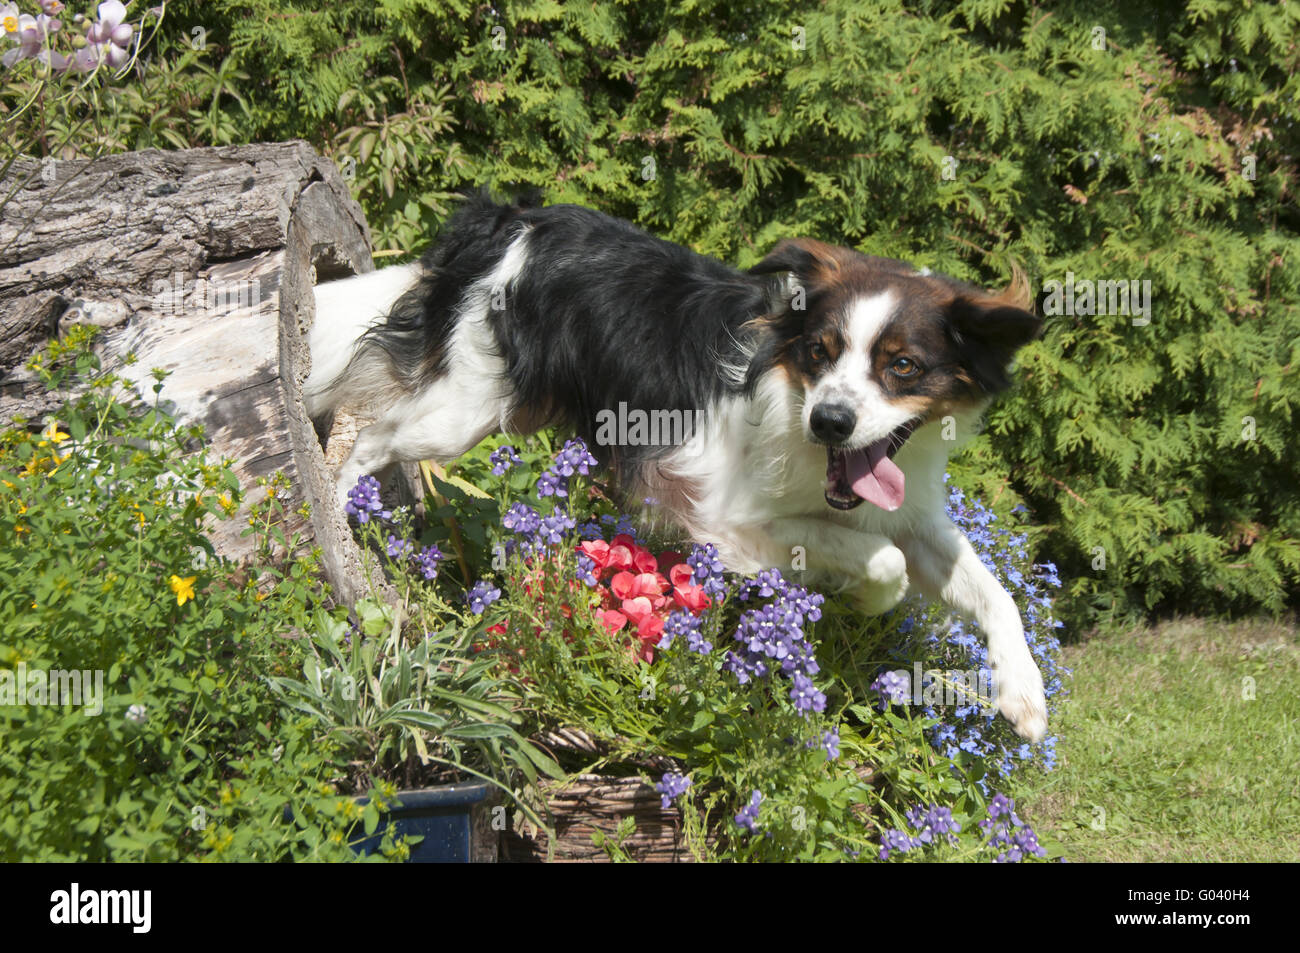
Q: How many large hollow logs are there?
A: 1